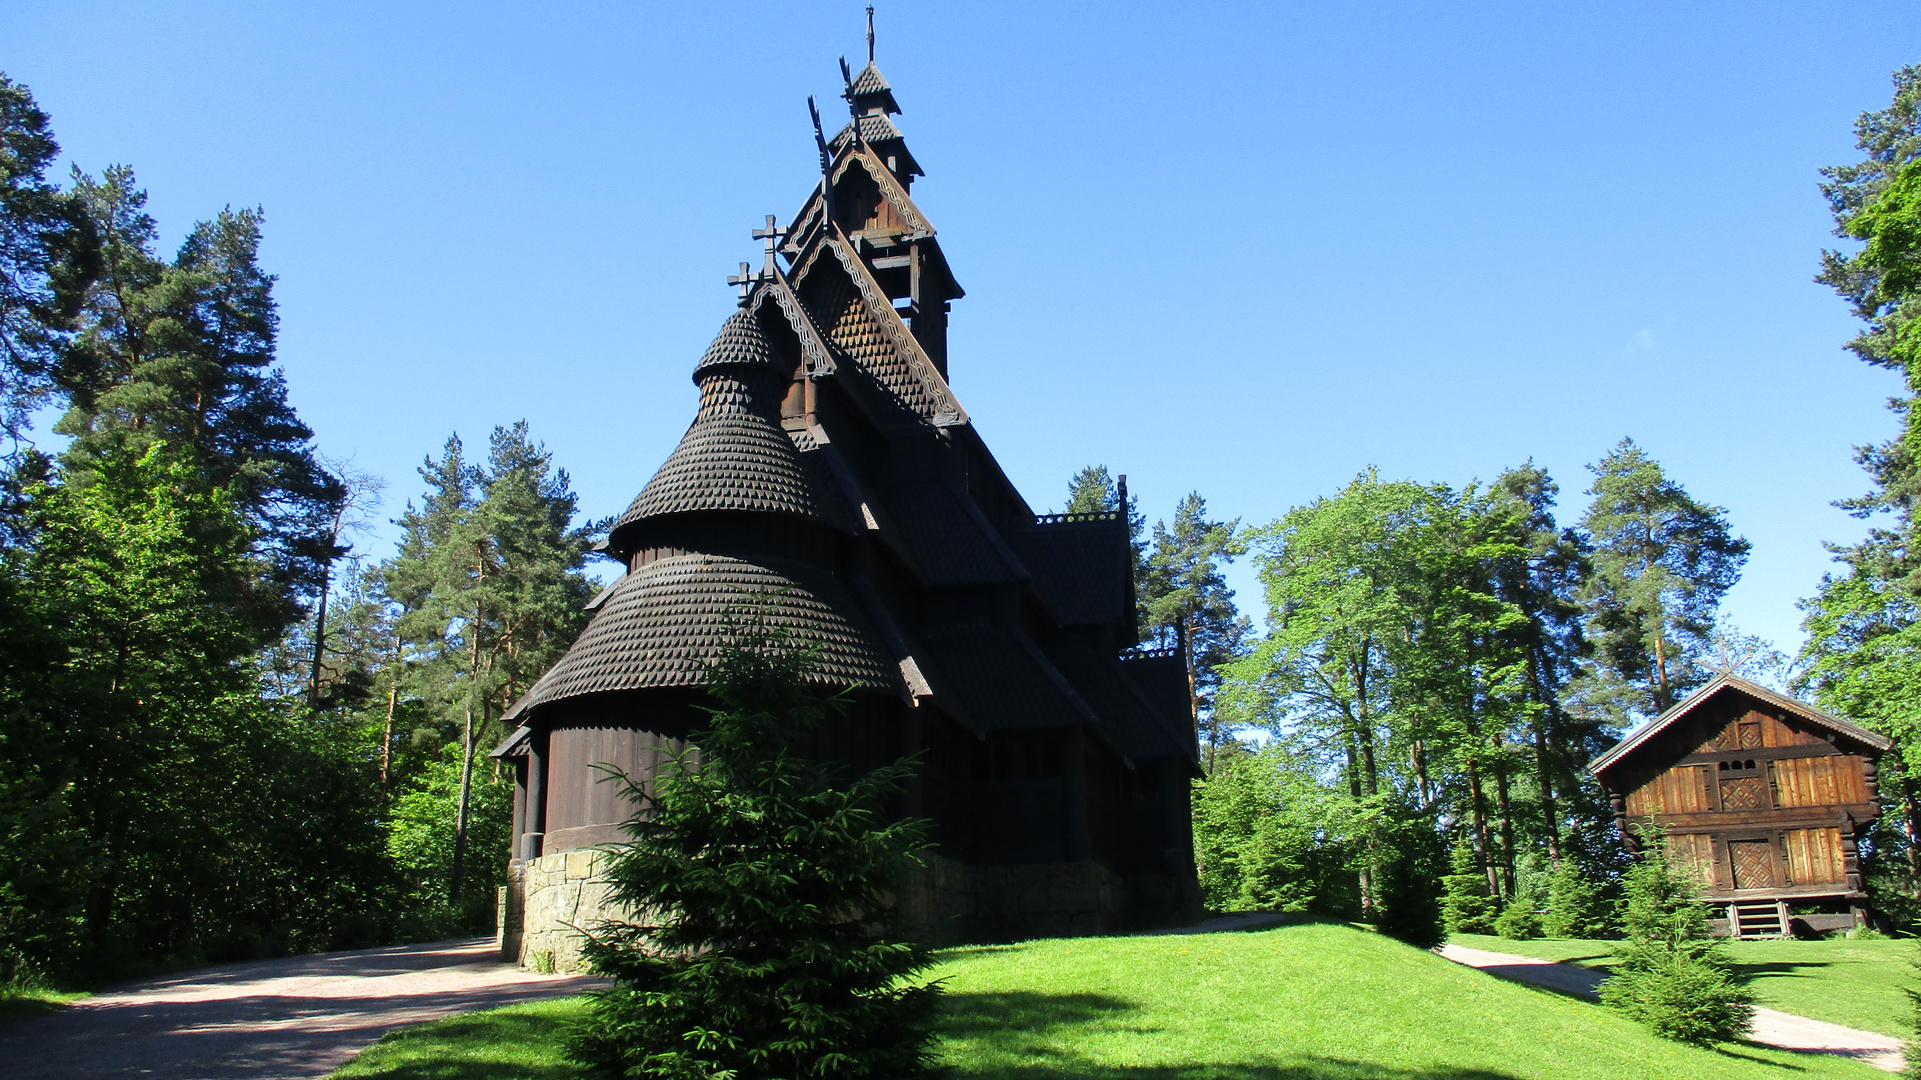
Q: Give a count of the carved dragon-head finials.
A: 2